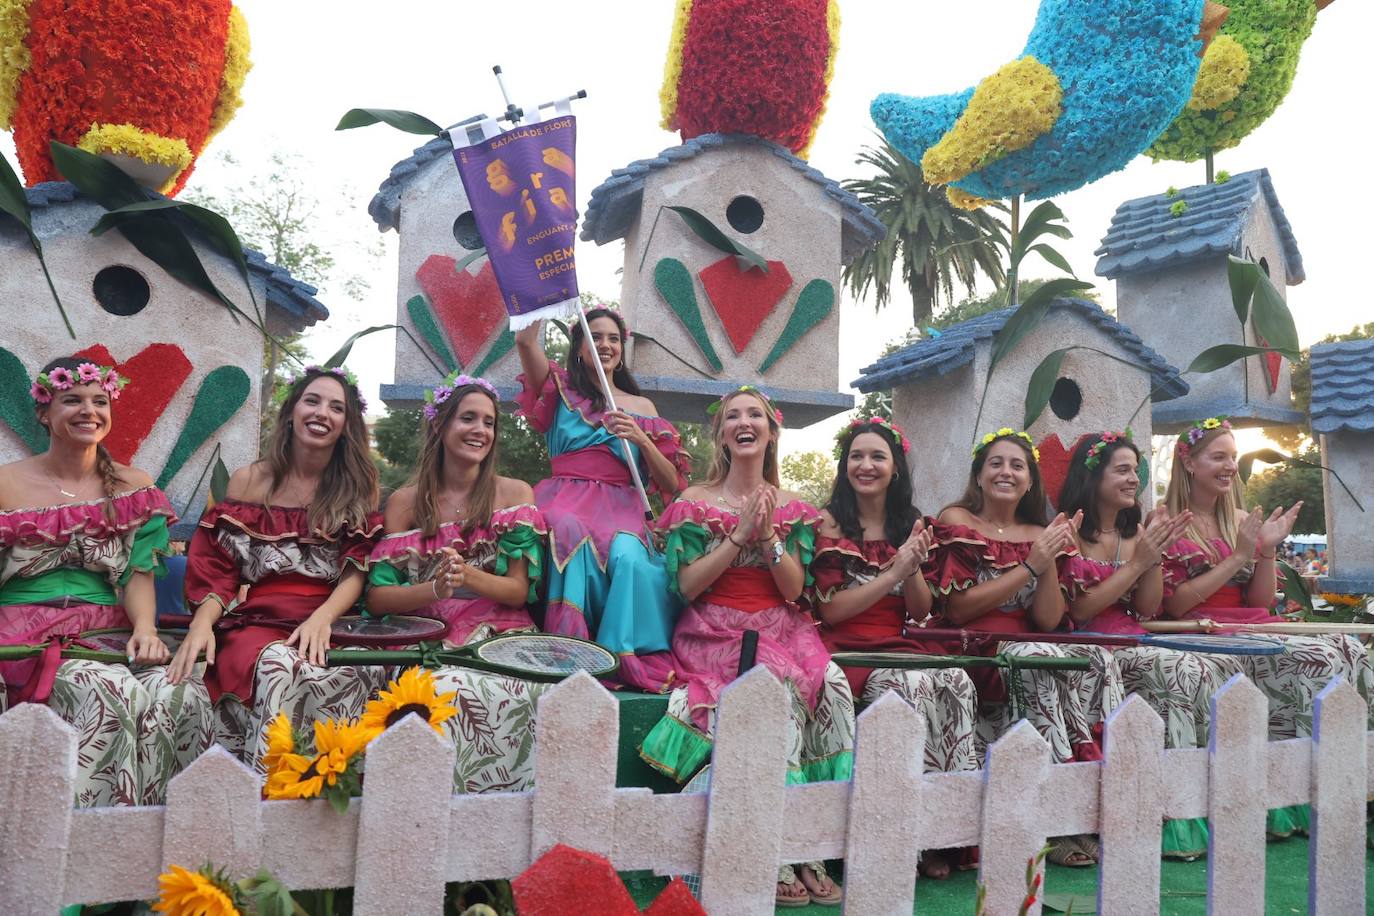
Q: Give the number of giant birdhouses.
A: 6